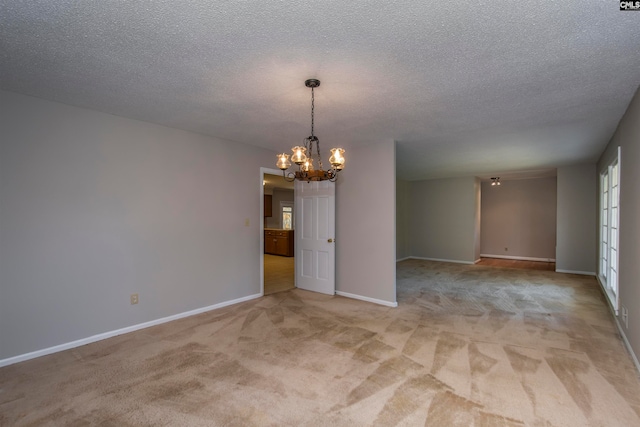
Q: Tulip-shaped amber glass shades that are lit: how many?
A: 5